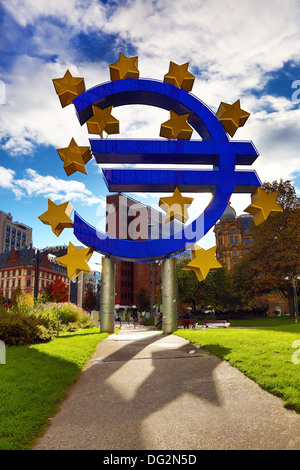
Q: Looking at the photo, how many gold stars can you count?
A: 12